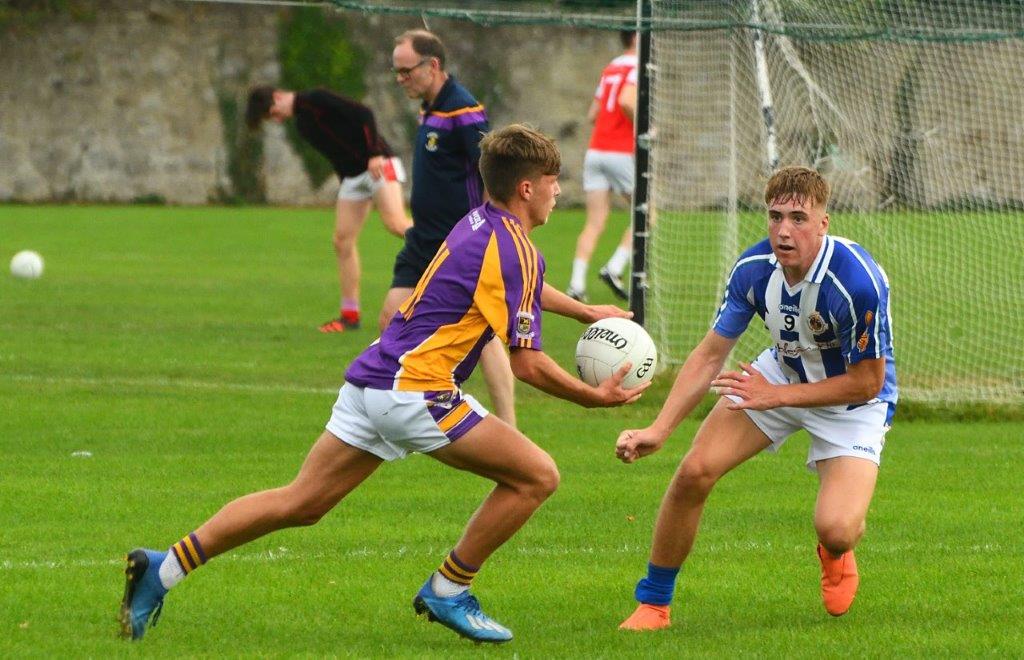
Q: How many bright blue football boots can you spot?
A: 2